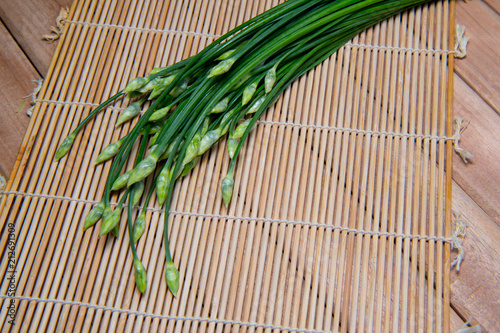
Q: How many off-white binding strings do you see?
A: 4